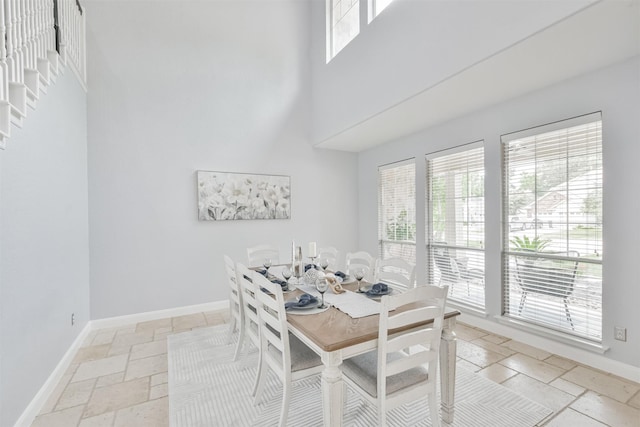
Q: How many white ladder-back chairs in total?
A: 8